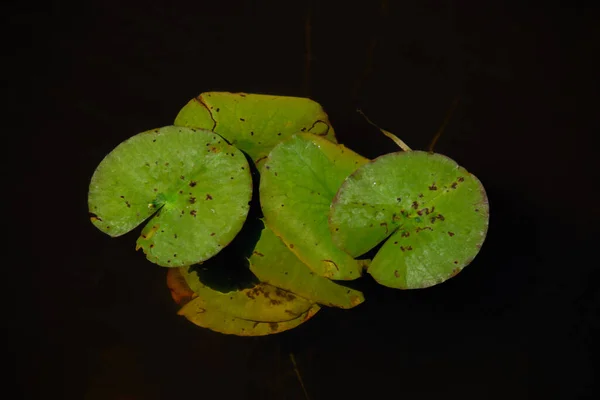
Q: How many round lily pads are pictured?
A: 2